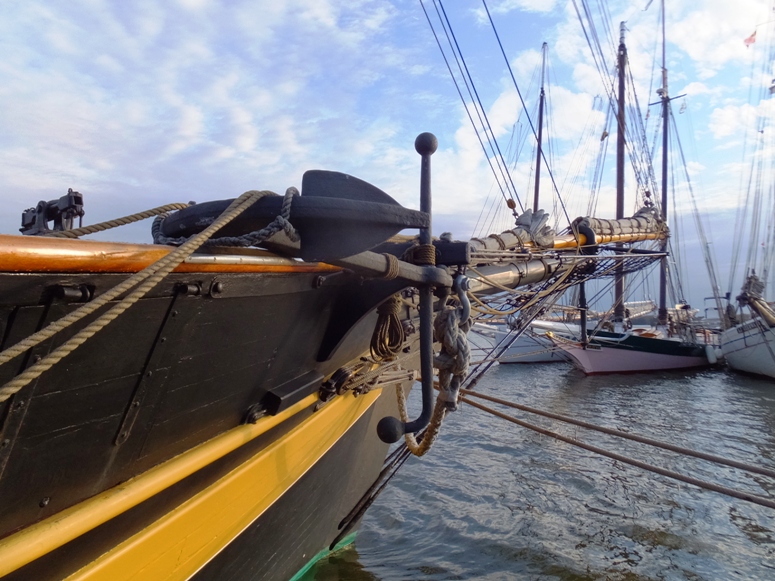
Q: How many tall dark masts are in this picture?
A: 3